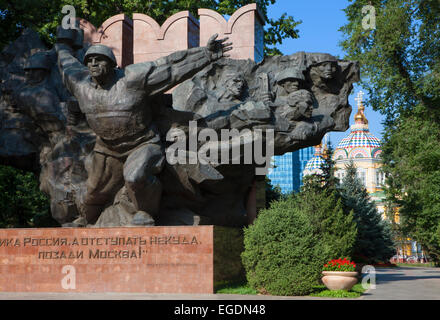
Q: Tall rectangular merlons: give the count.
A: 3